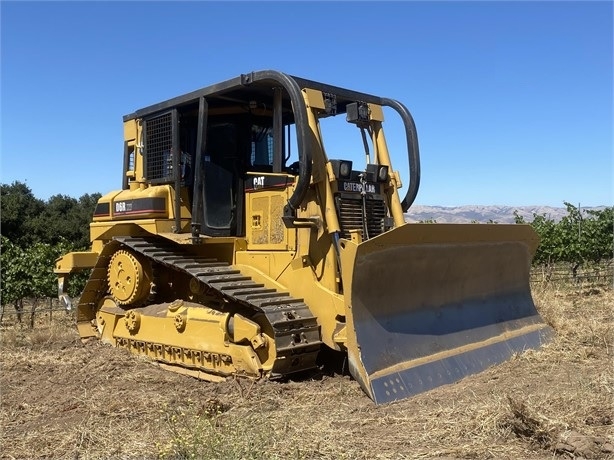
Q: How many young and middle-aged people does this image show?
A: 0